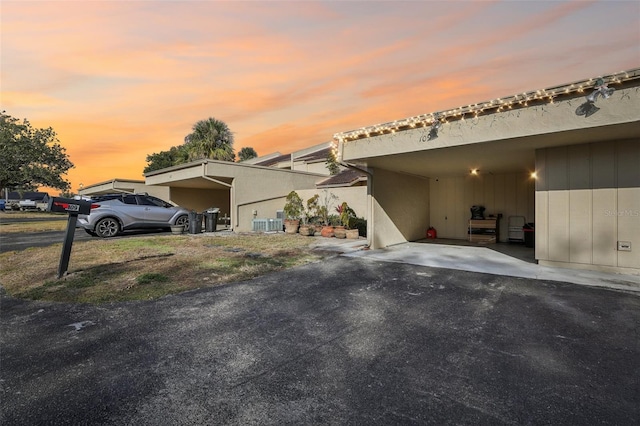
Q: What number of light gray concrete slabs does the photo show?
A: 1